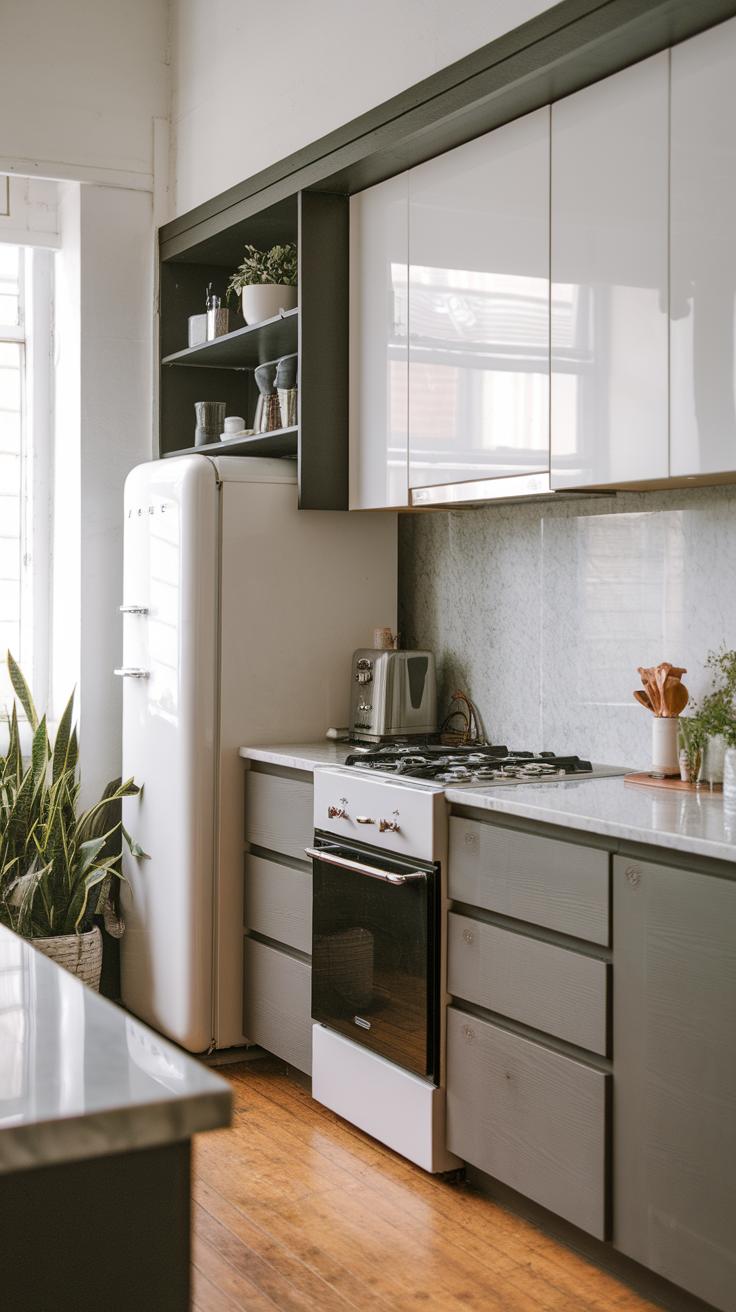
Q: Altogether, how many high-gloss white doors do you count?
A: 4